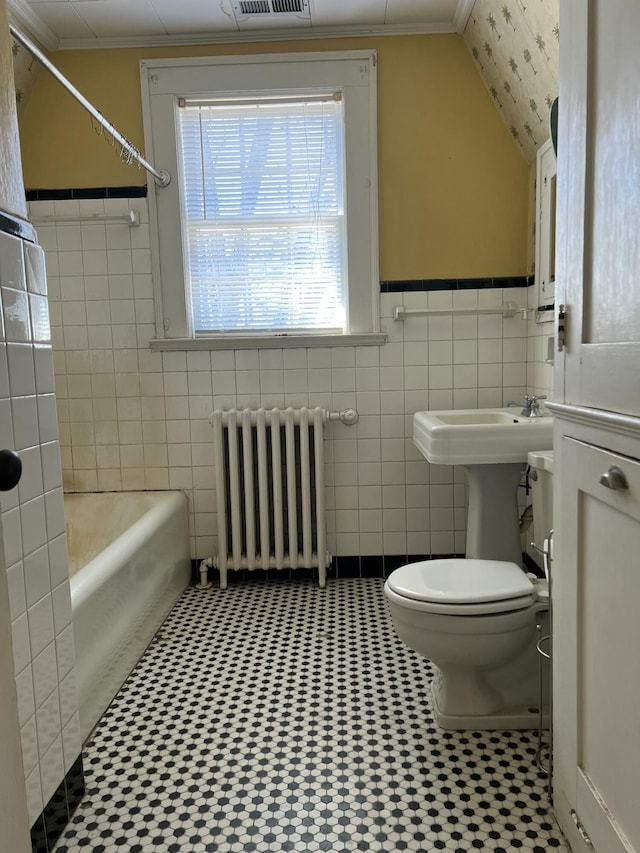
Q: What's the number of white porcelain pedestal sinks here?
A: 1